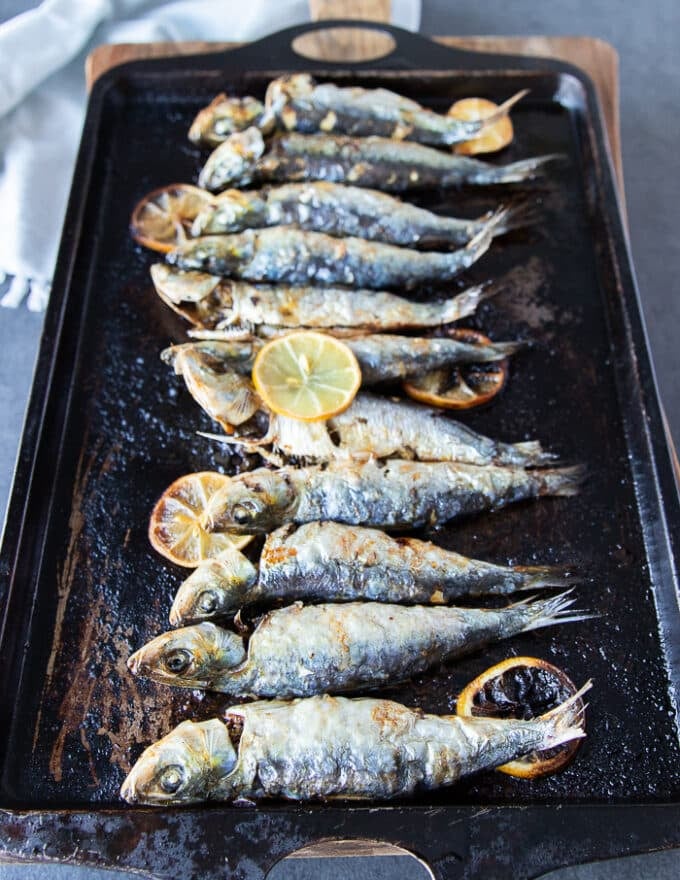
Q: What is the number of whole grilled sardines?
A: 11